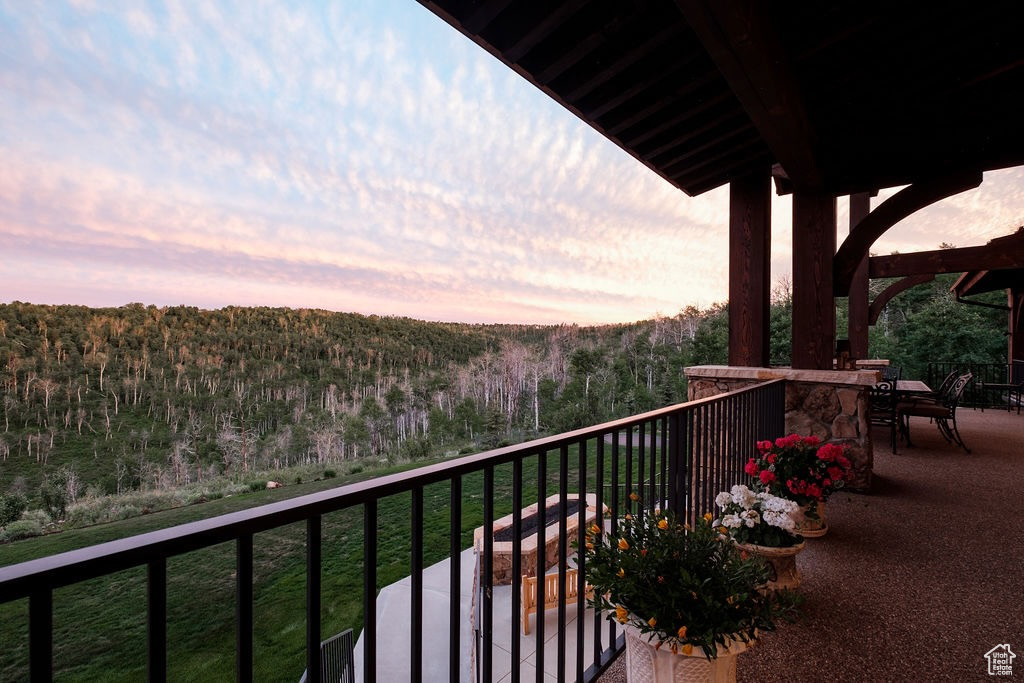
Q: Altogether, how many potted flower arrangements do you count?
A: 3